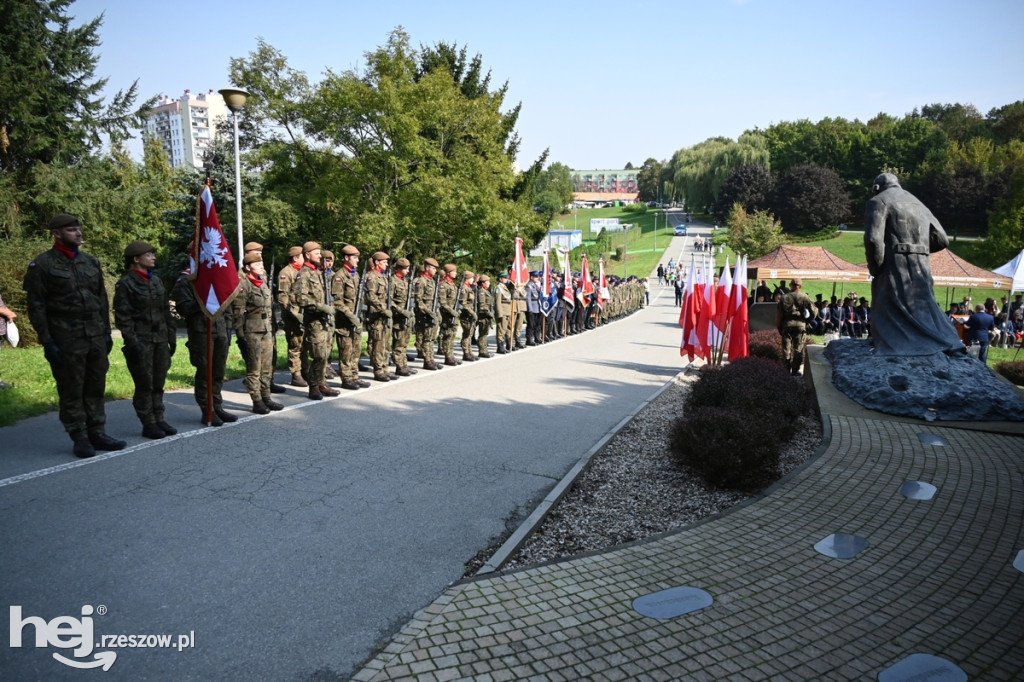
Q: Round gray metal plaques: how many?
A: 6